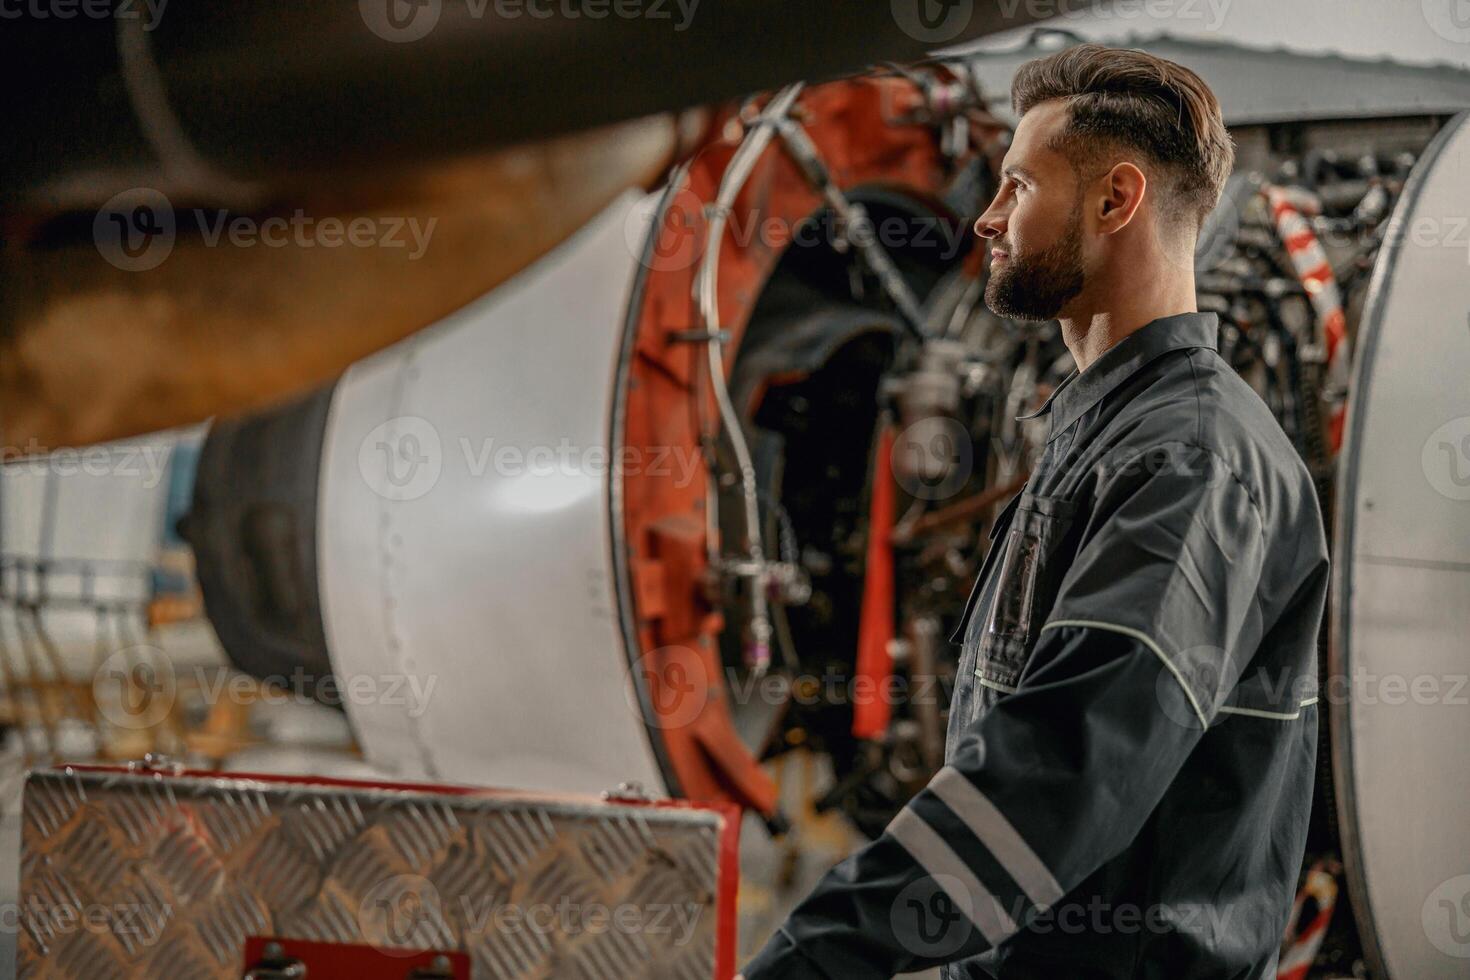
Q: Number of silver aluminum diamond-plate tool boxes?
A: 1